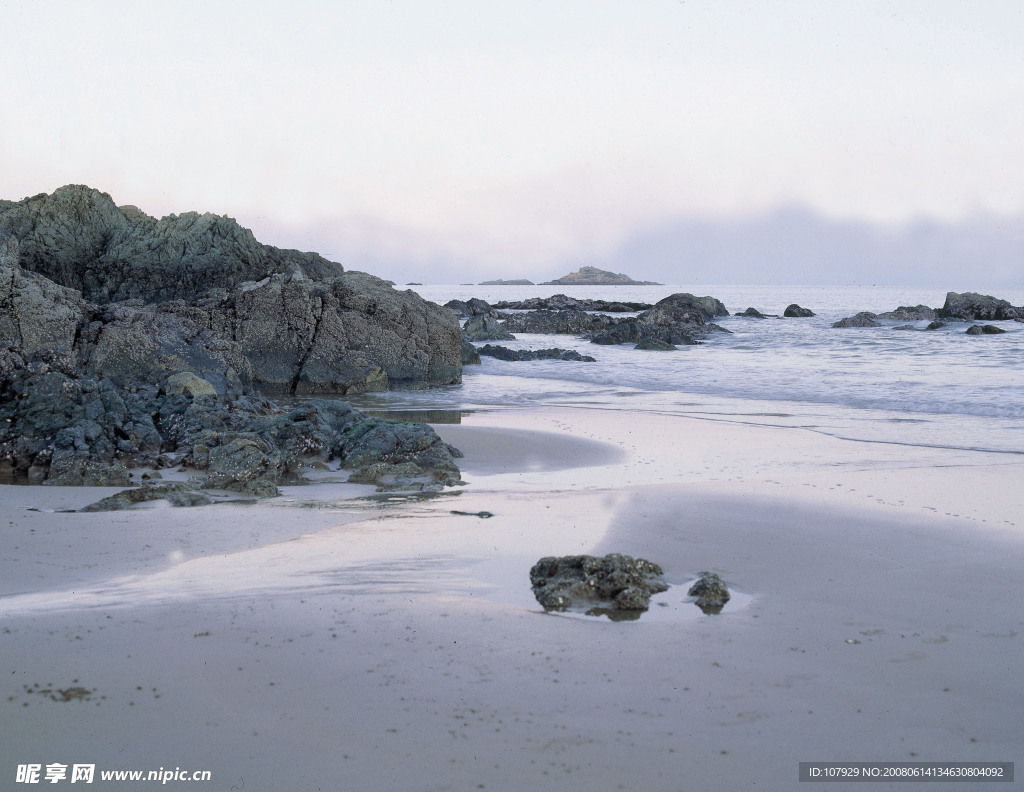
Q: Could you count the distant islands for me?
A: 2